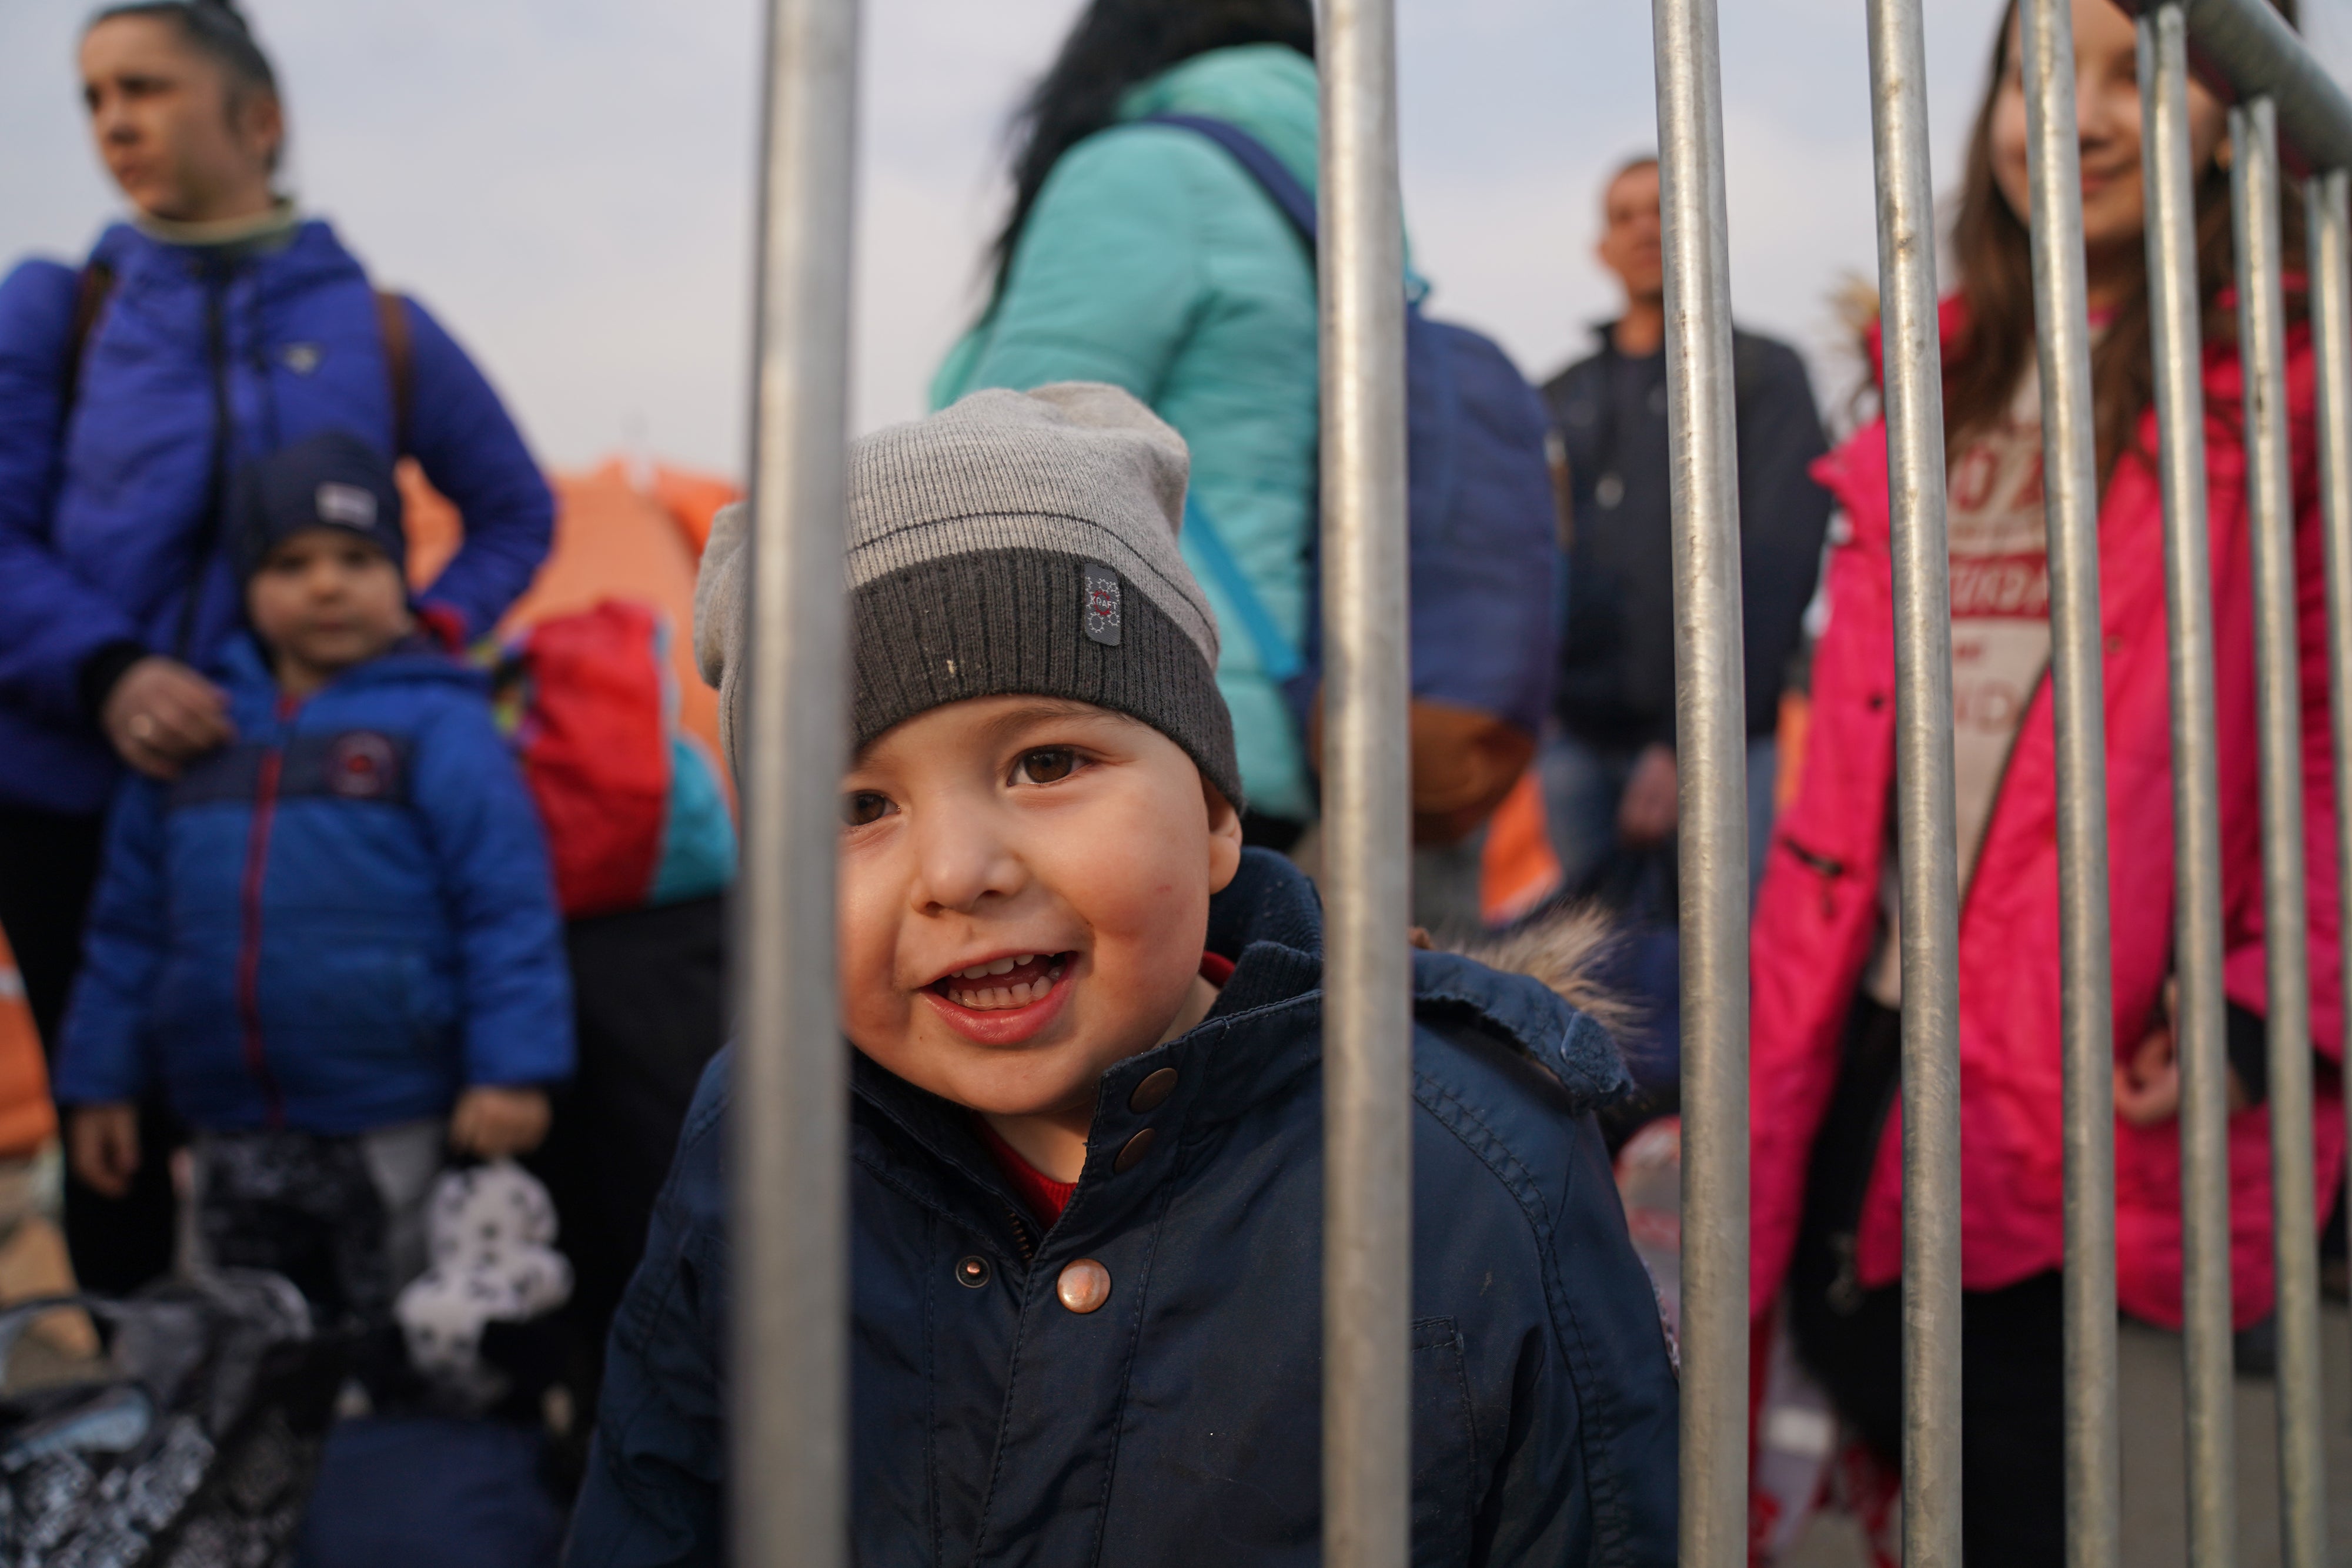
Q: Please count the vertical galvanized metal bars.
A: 8